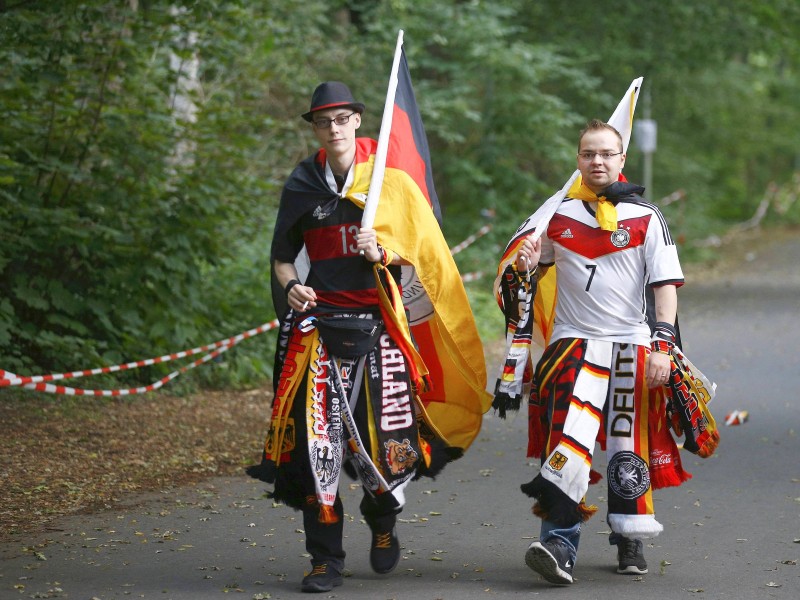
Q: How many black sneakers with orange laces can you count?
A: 2